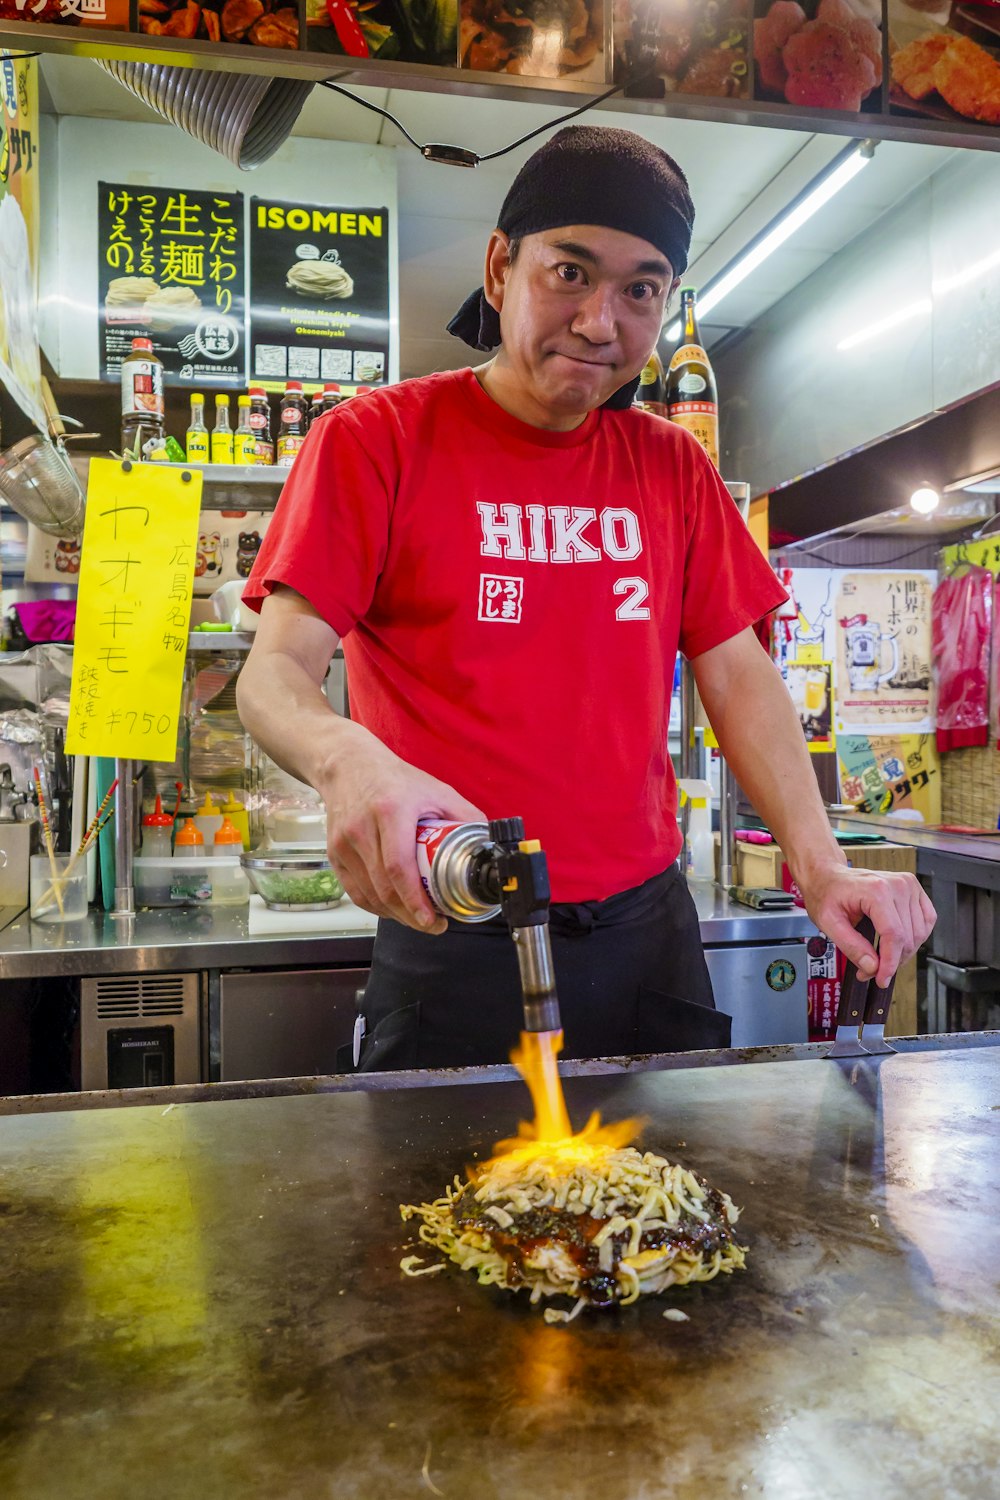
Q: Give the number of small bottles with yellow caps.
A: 3